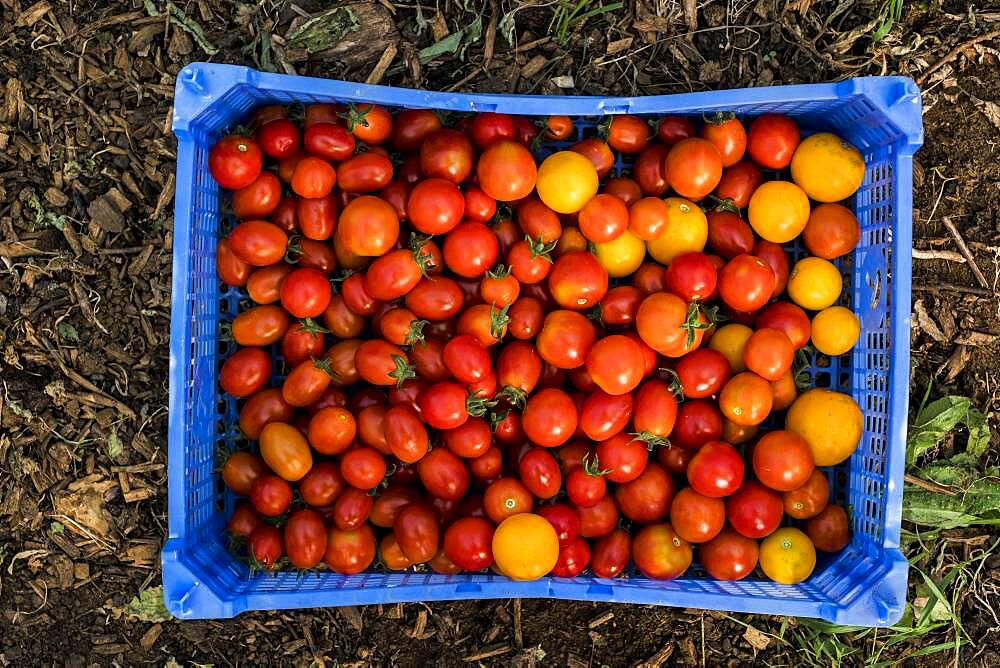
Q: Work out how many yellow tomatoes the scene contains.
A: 11